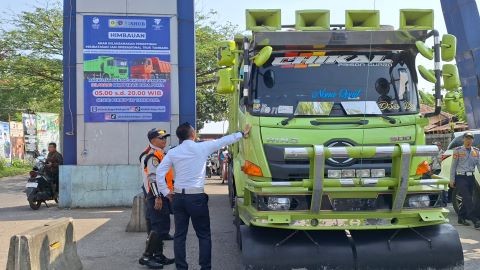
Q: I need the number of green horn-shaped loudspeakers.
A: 4